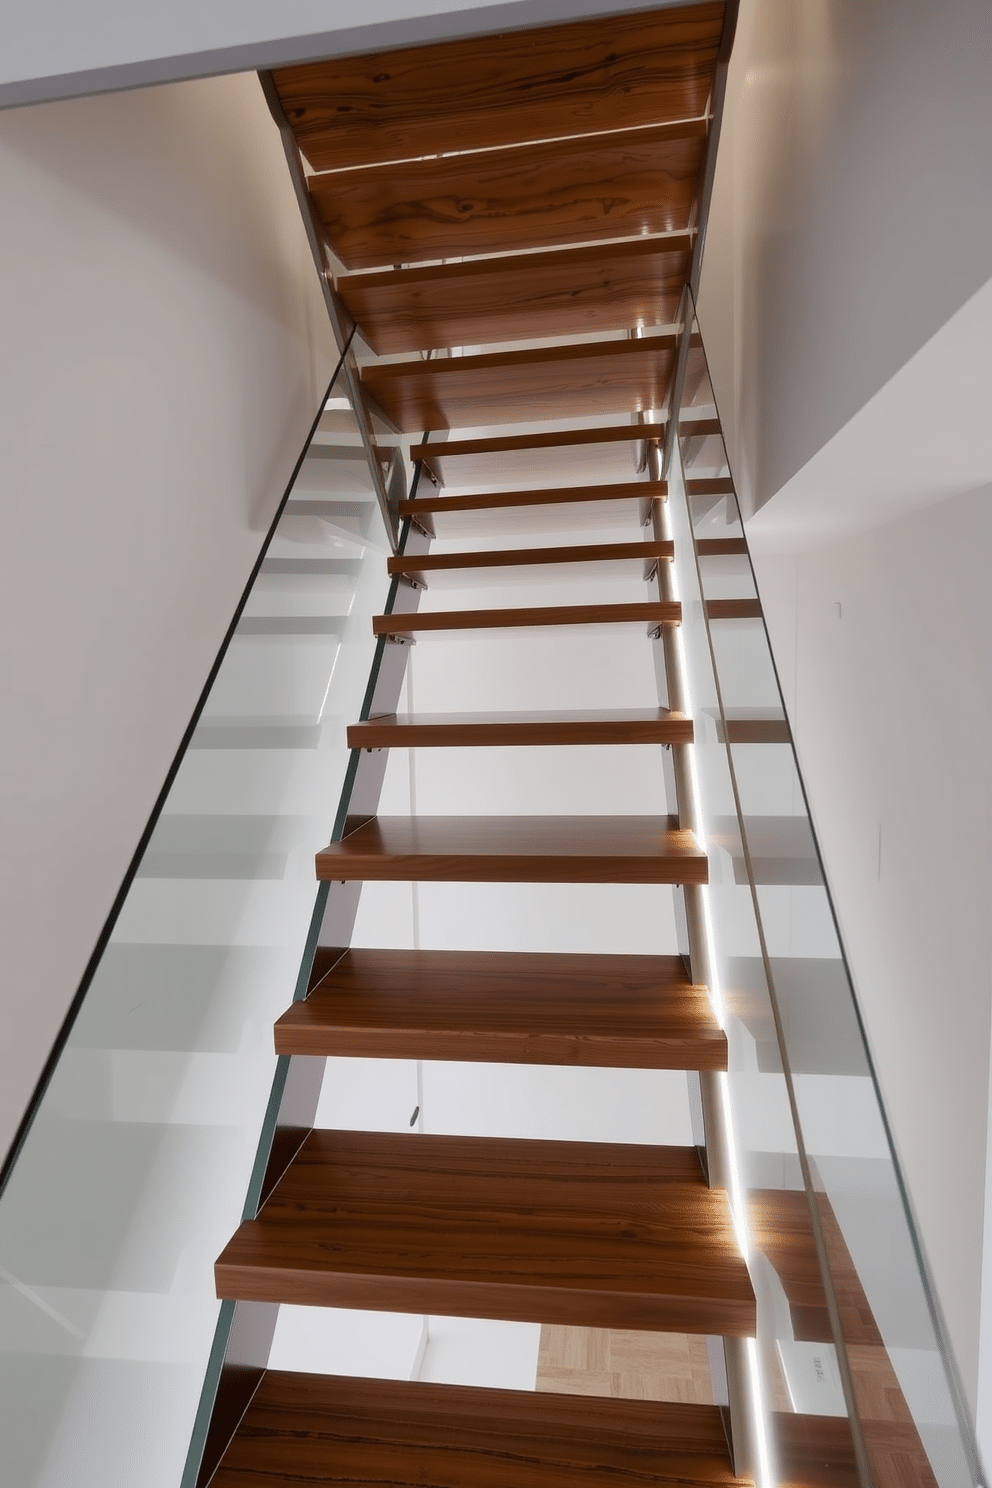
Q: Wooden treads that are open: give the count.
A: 13